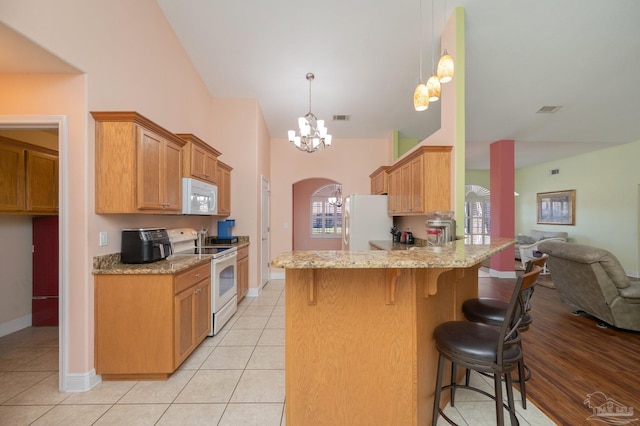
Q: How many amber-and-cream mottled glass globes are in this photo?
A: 3